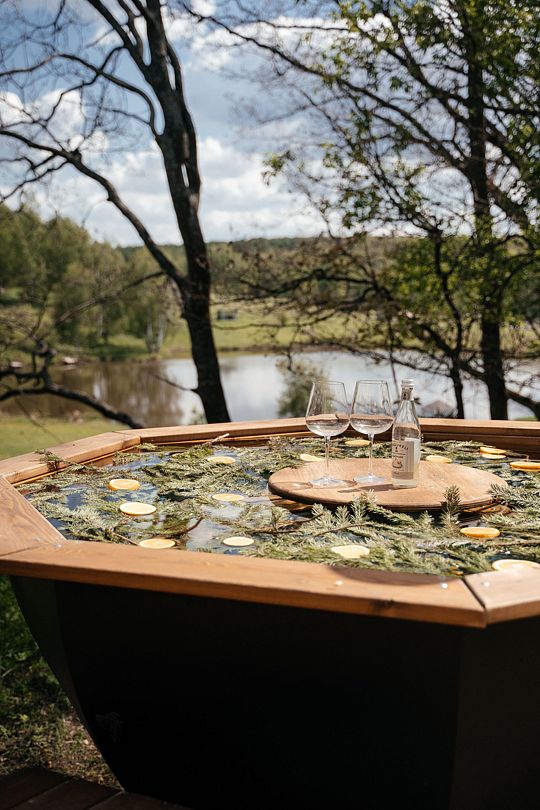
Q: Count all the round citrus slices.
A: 15